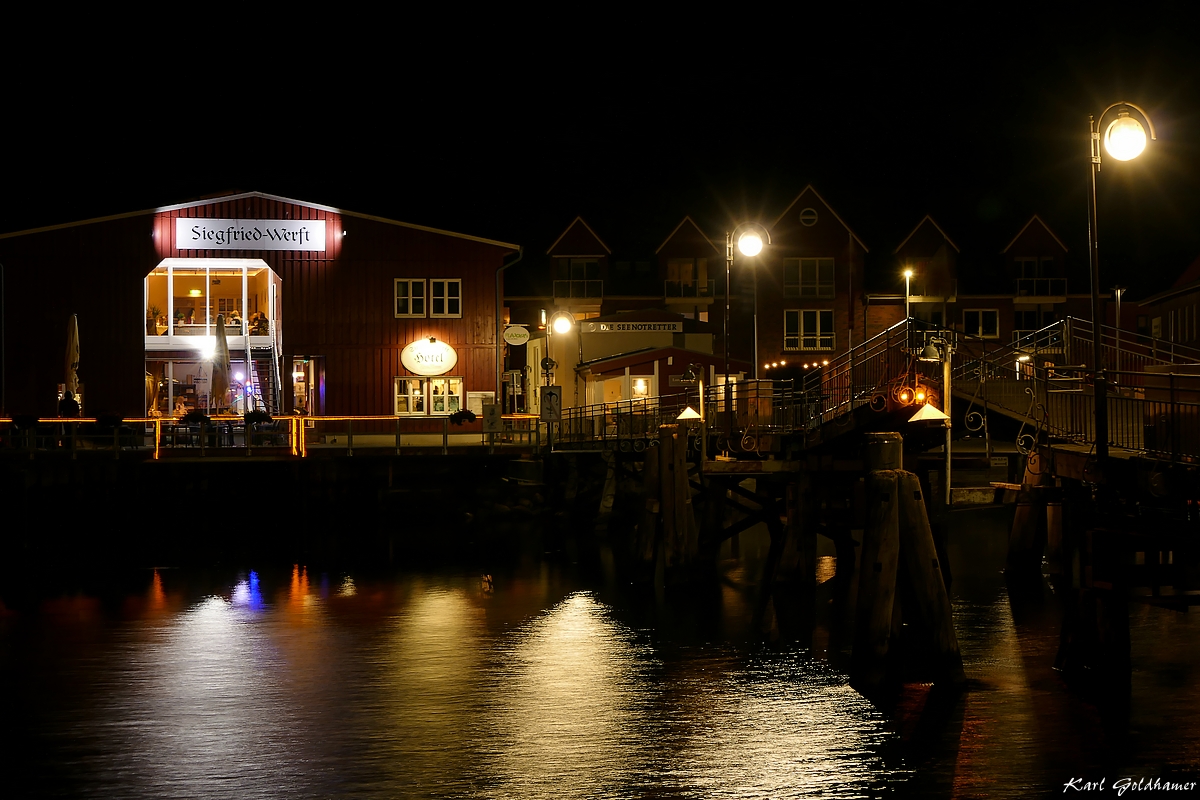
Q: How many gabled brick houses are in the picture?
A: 5